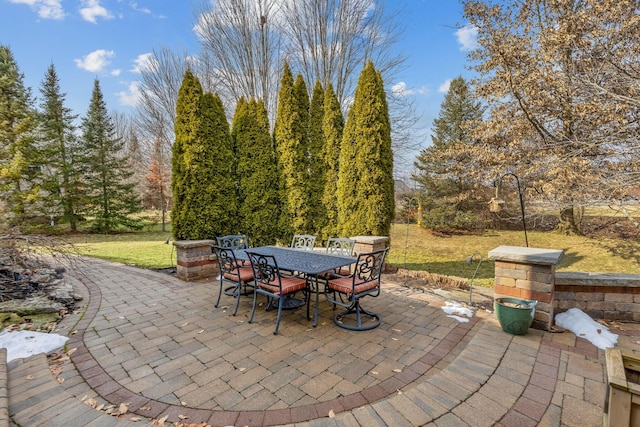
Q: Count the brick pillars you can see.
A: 3